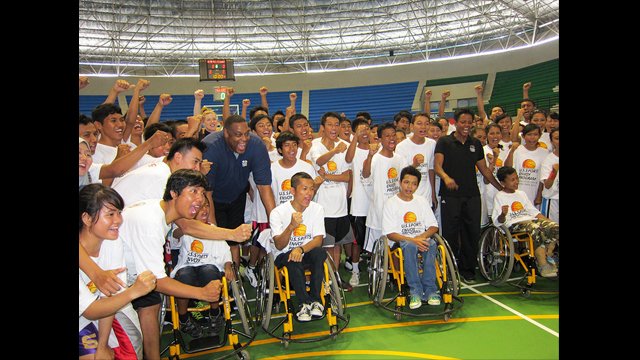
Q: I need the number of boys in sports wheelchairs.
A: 4